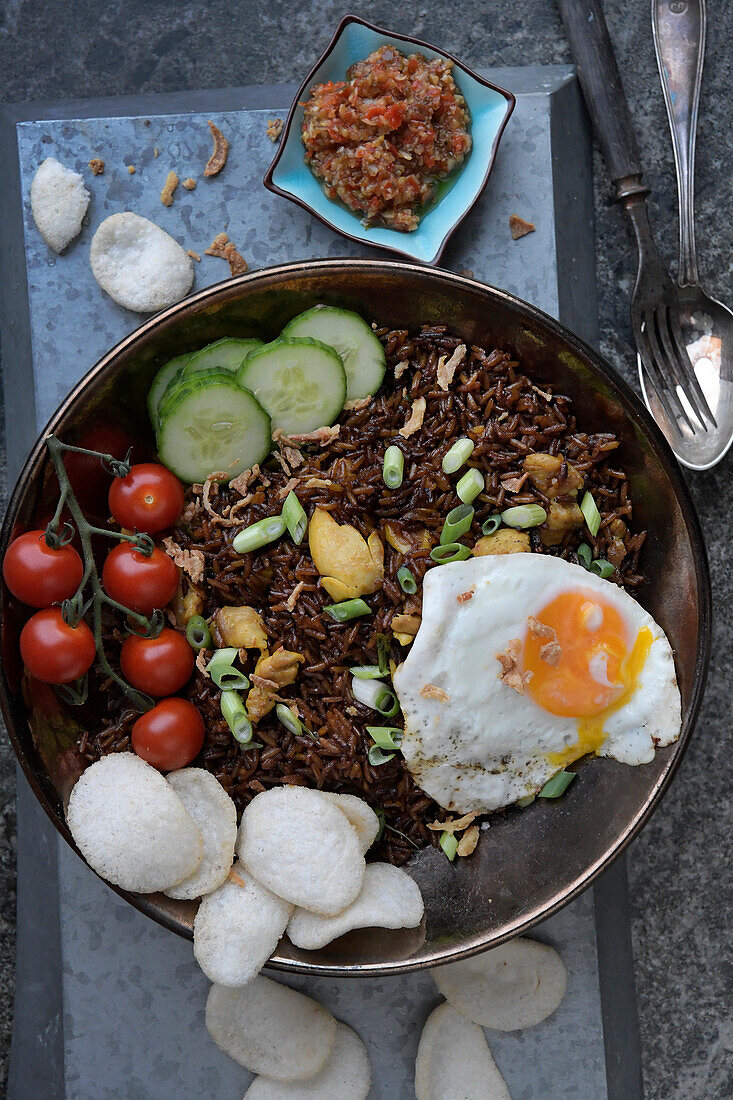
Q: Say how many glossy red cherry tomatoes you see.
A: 6